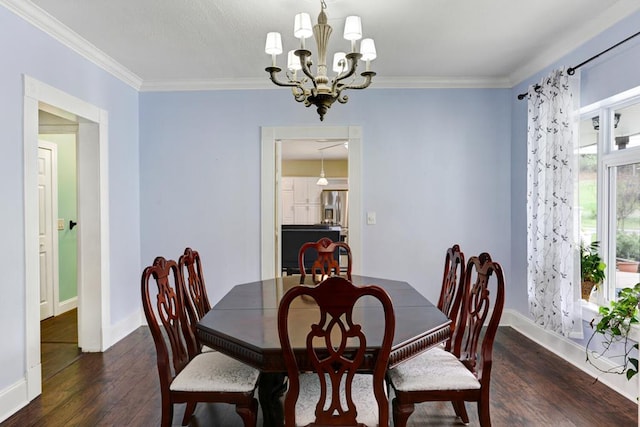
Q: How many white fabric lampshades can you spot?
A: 6